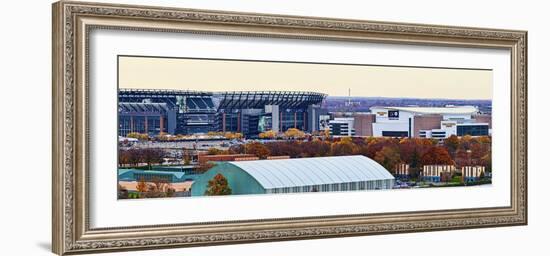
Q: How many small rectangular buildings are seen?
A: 3